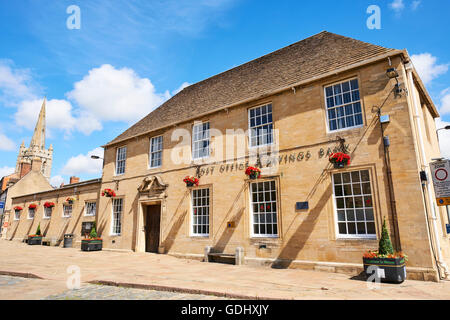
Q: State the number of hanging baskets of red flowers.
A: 8